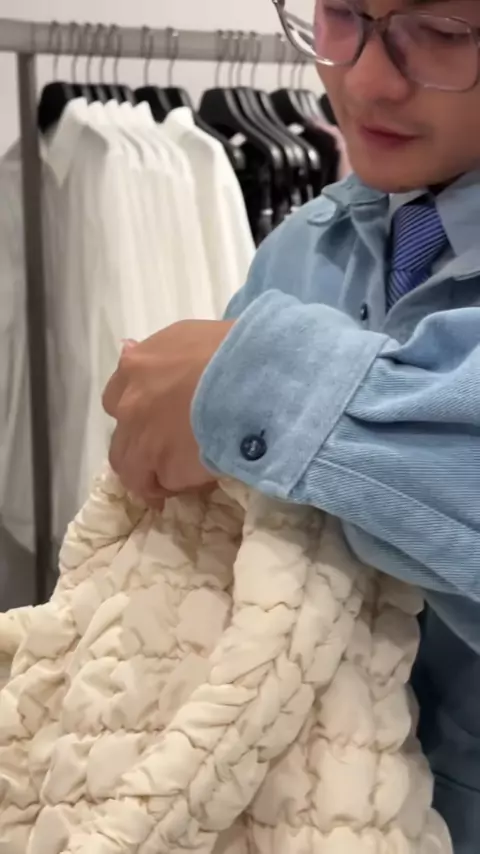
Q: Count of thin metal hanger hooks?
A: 14